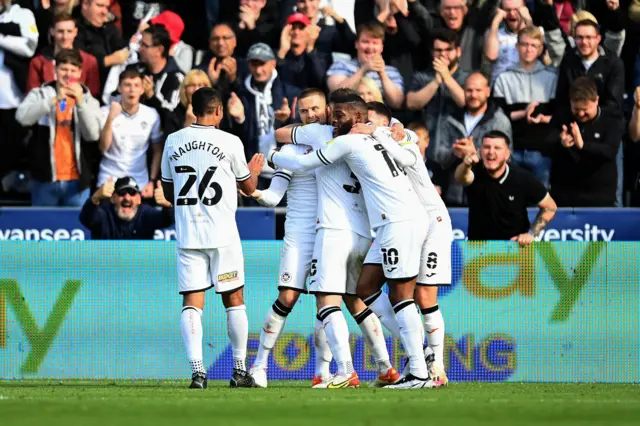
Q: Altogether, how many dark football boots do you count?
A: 2